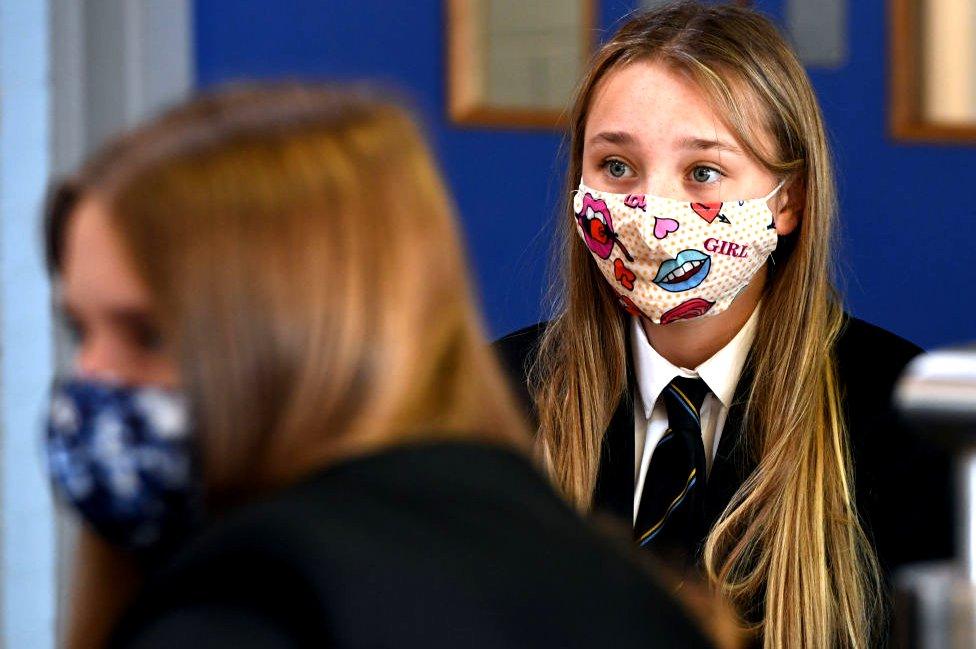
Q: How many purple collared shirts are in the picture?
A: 0